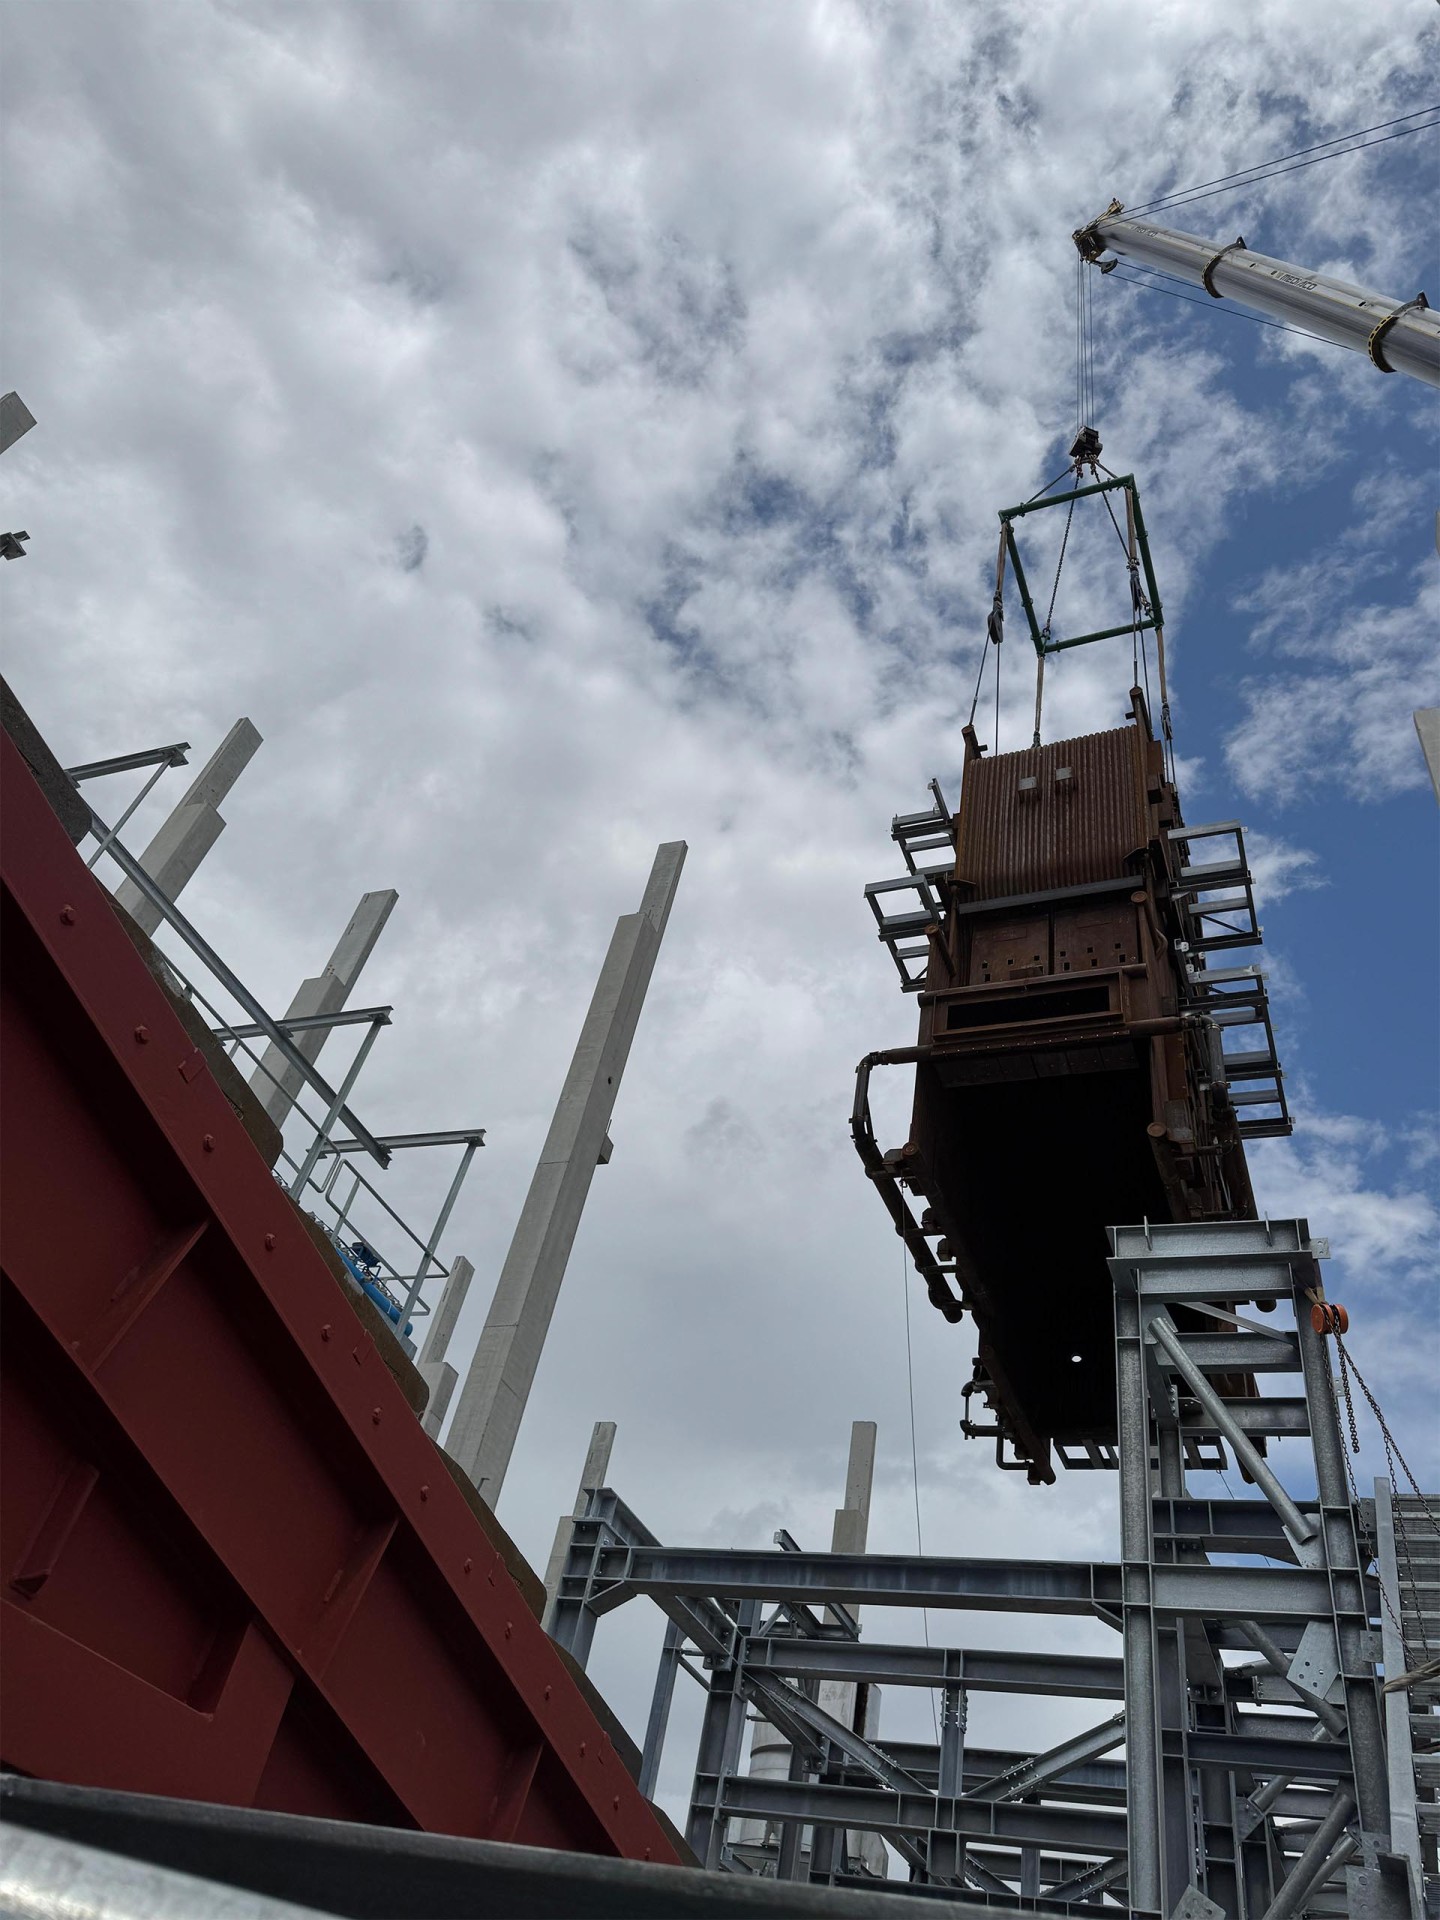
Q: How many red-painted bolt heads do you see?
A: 13